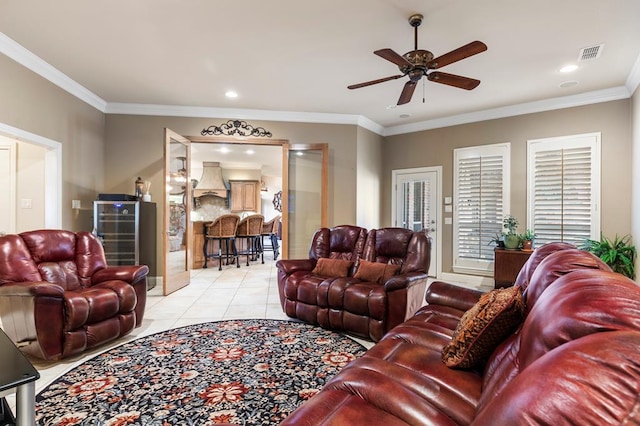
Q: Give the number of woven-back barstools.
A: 3